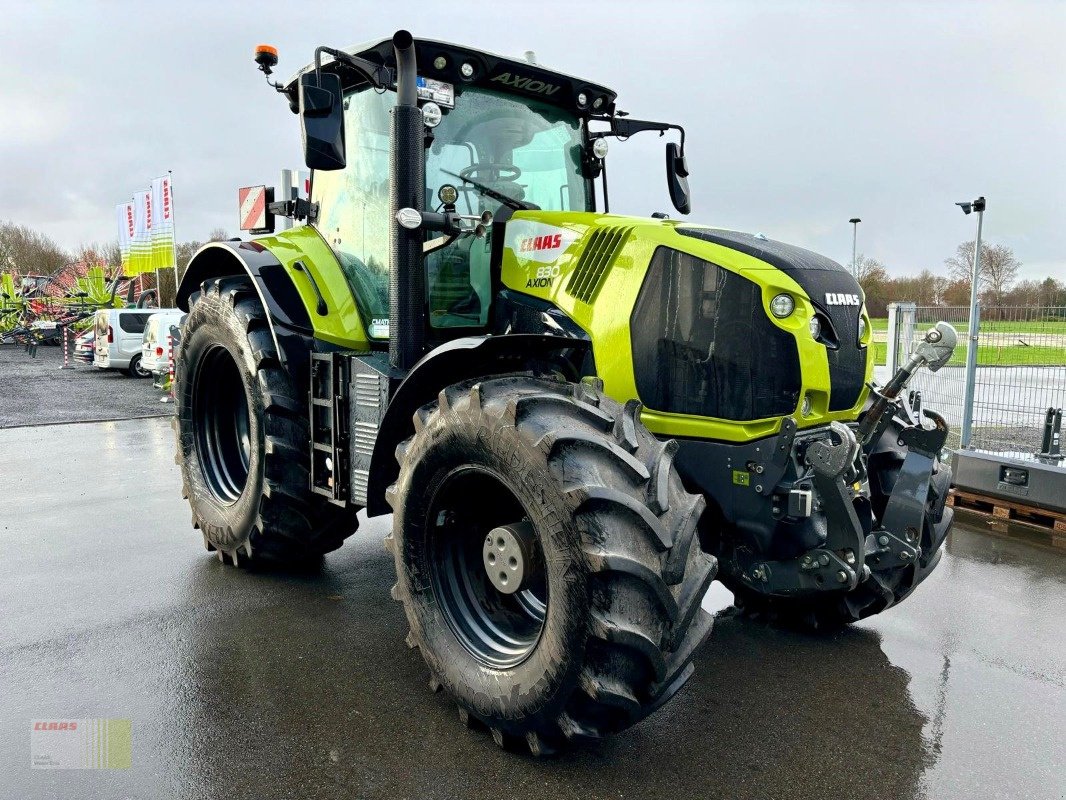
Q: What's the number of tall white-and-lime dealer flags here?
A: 3